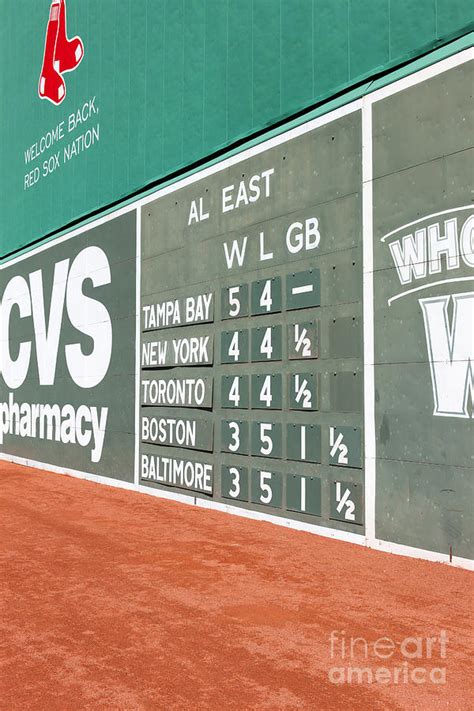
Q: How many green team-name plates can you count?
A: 5